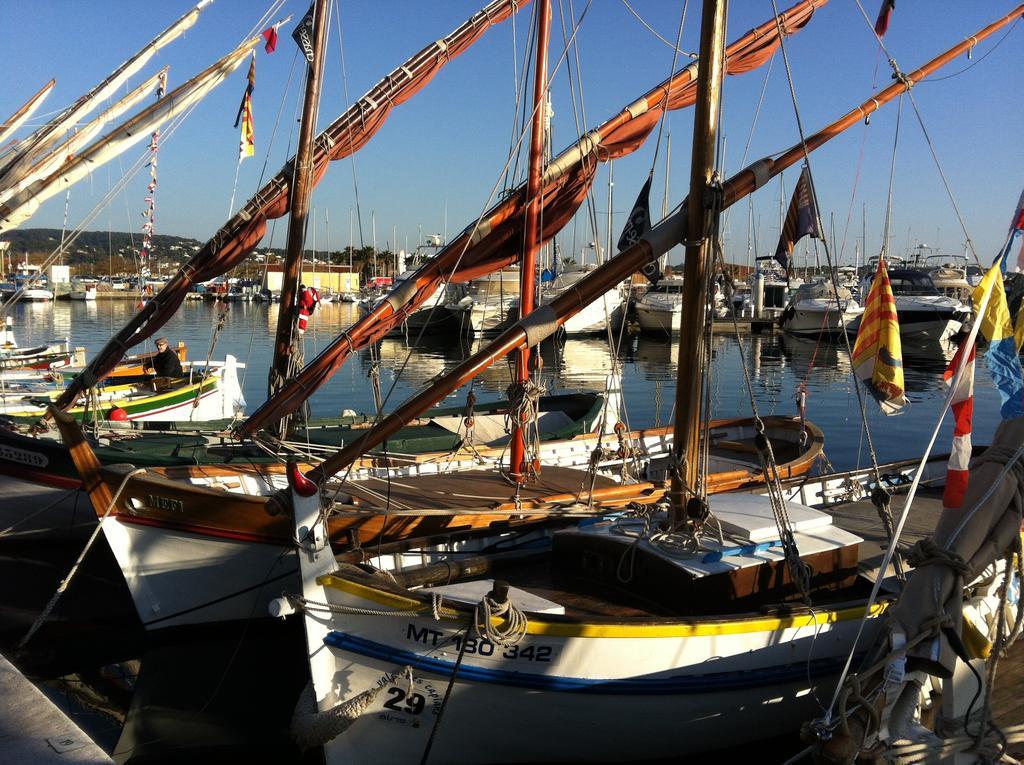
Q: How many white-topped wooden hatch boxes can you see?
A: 1